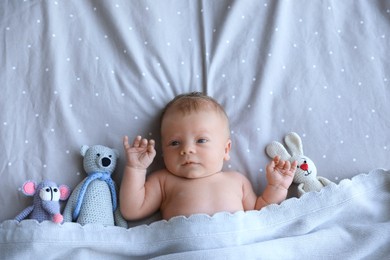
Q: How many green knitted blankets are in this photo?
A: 0